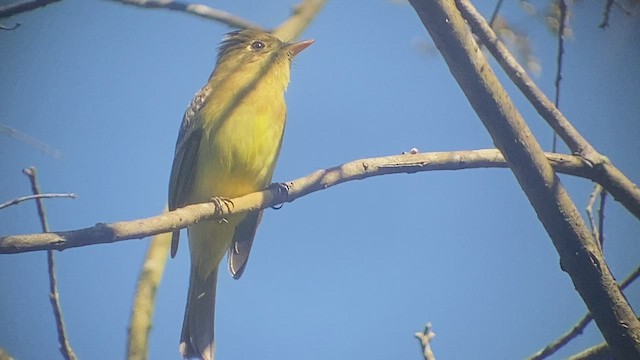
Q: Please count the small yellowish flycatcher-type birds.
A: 1